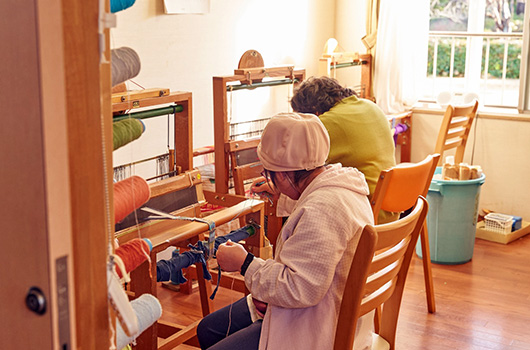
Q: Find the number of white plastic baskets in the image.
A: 1